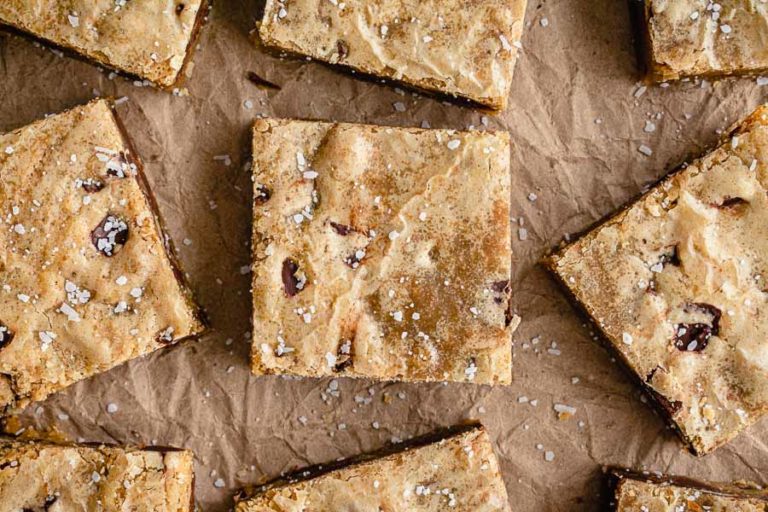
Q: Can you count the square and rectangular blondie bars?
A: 9